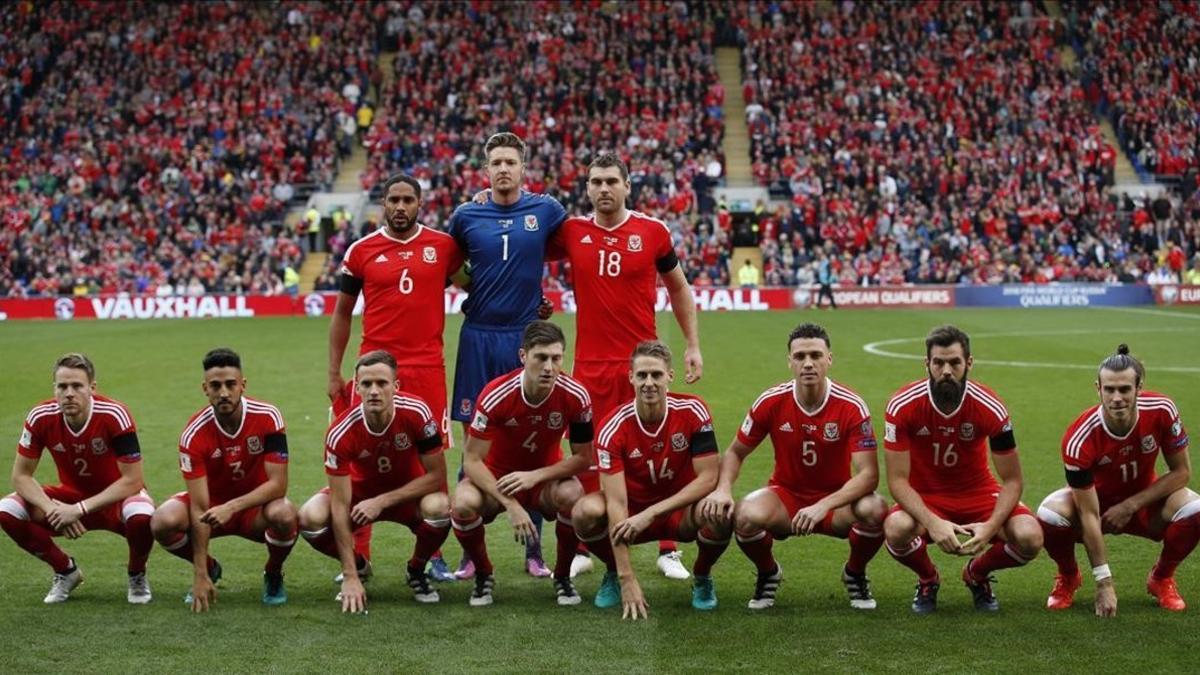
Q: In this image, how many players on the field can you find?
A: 11